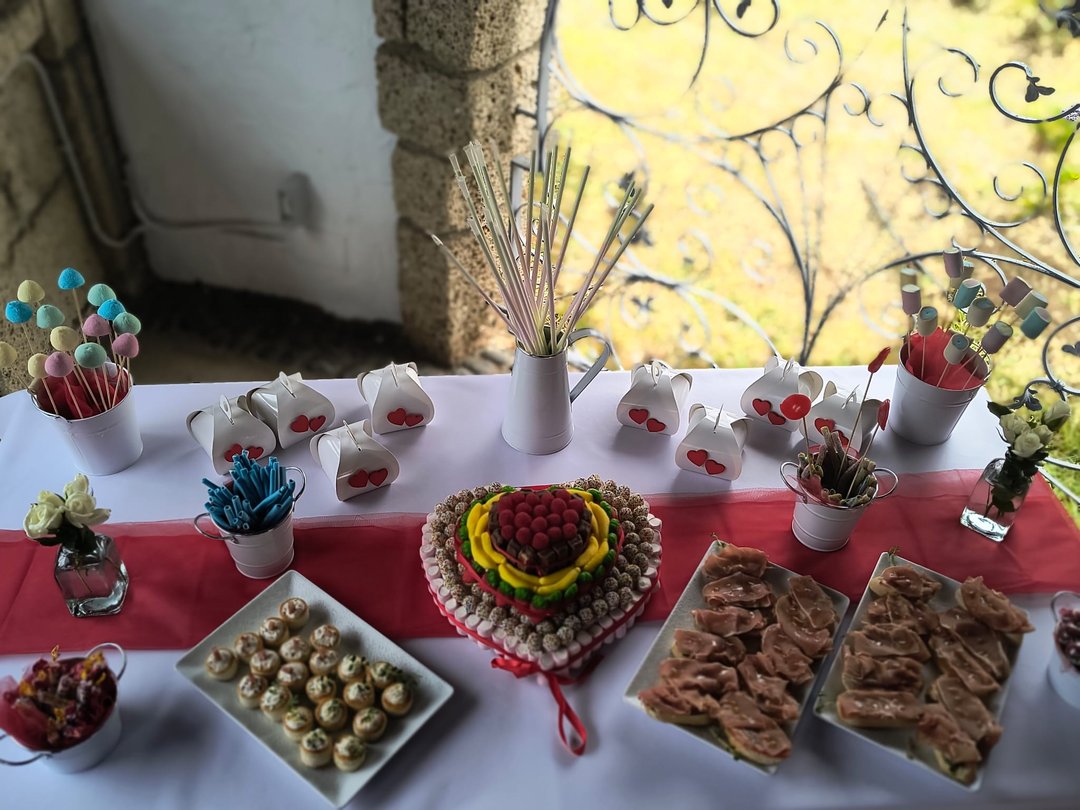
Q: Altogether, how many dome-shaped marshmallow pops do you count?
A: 14